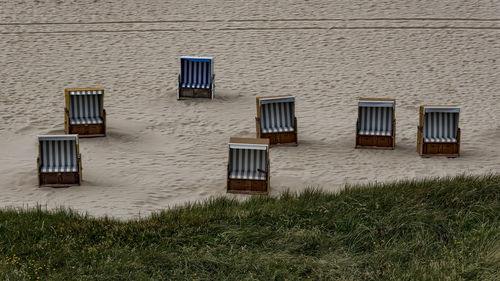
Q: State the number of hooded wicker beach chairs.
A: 7